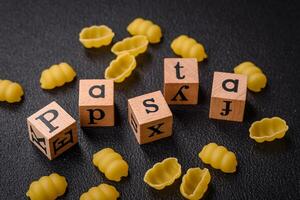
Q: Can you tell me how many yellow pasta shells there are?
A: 15